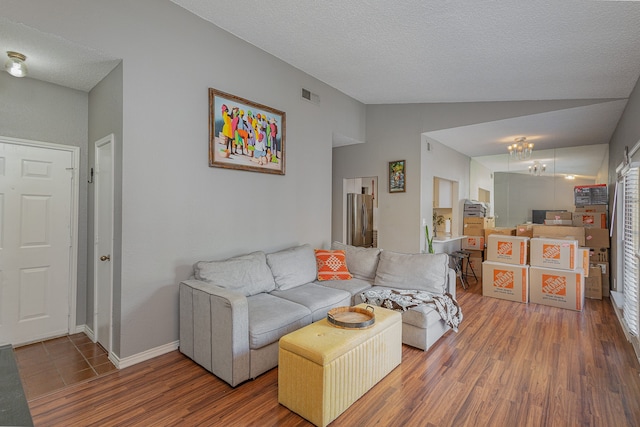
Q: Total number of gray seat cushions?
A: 4